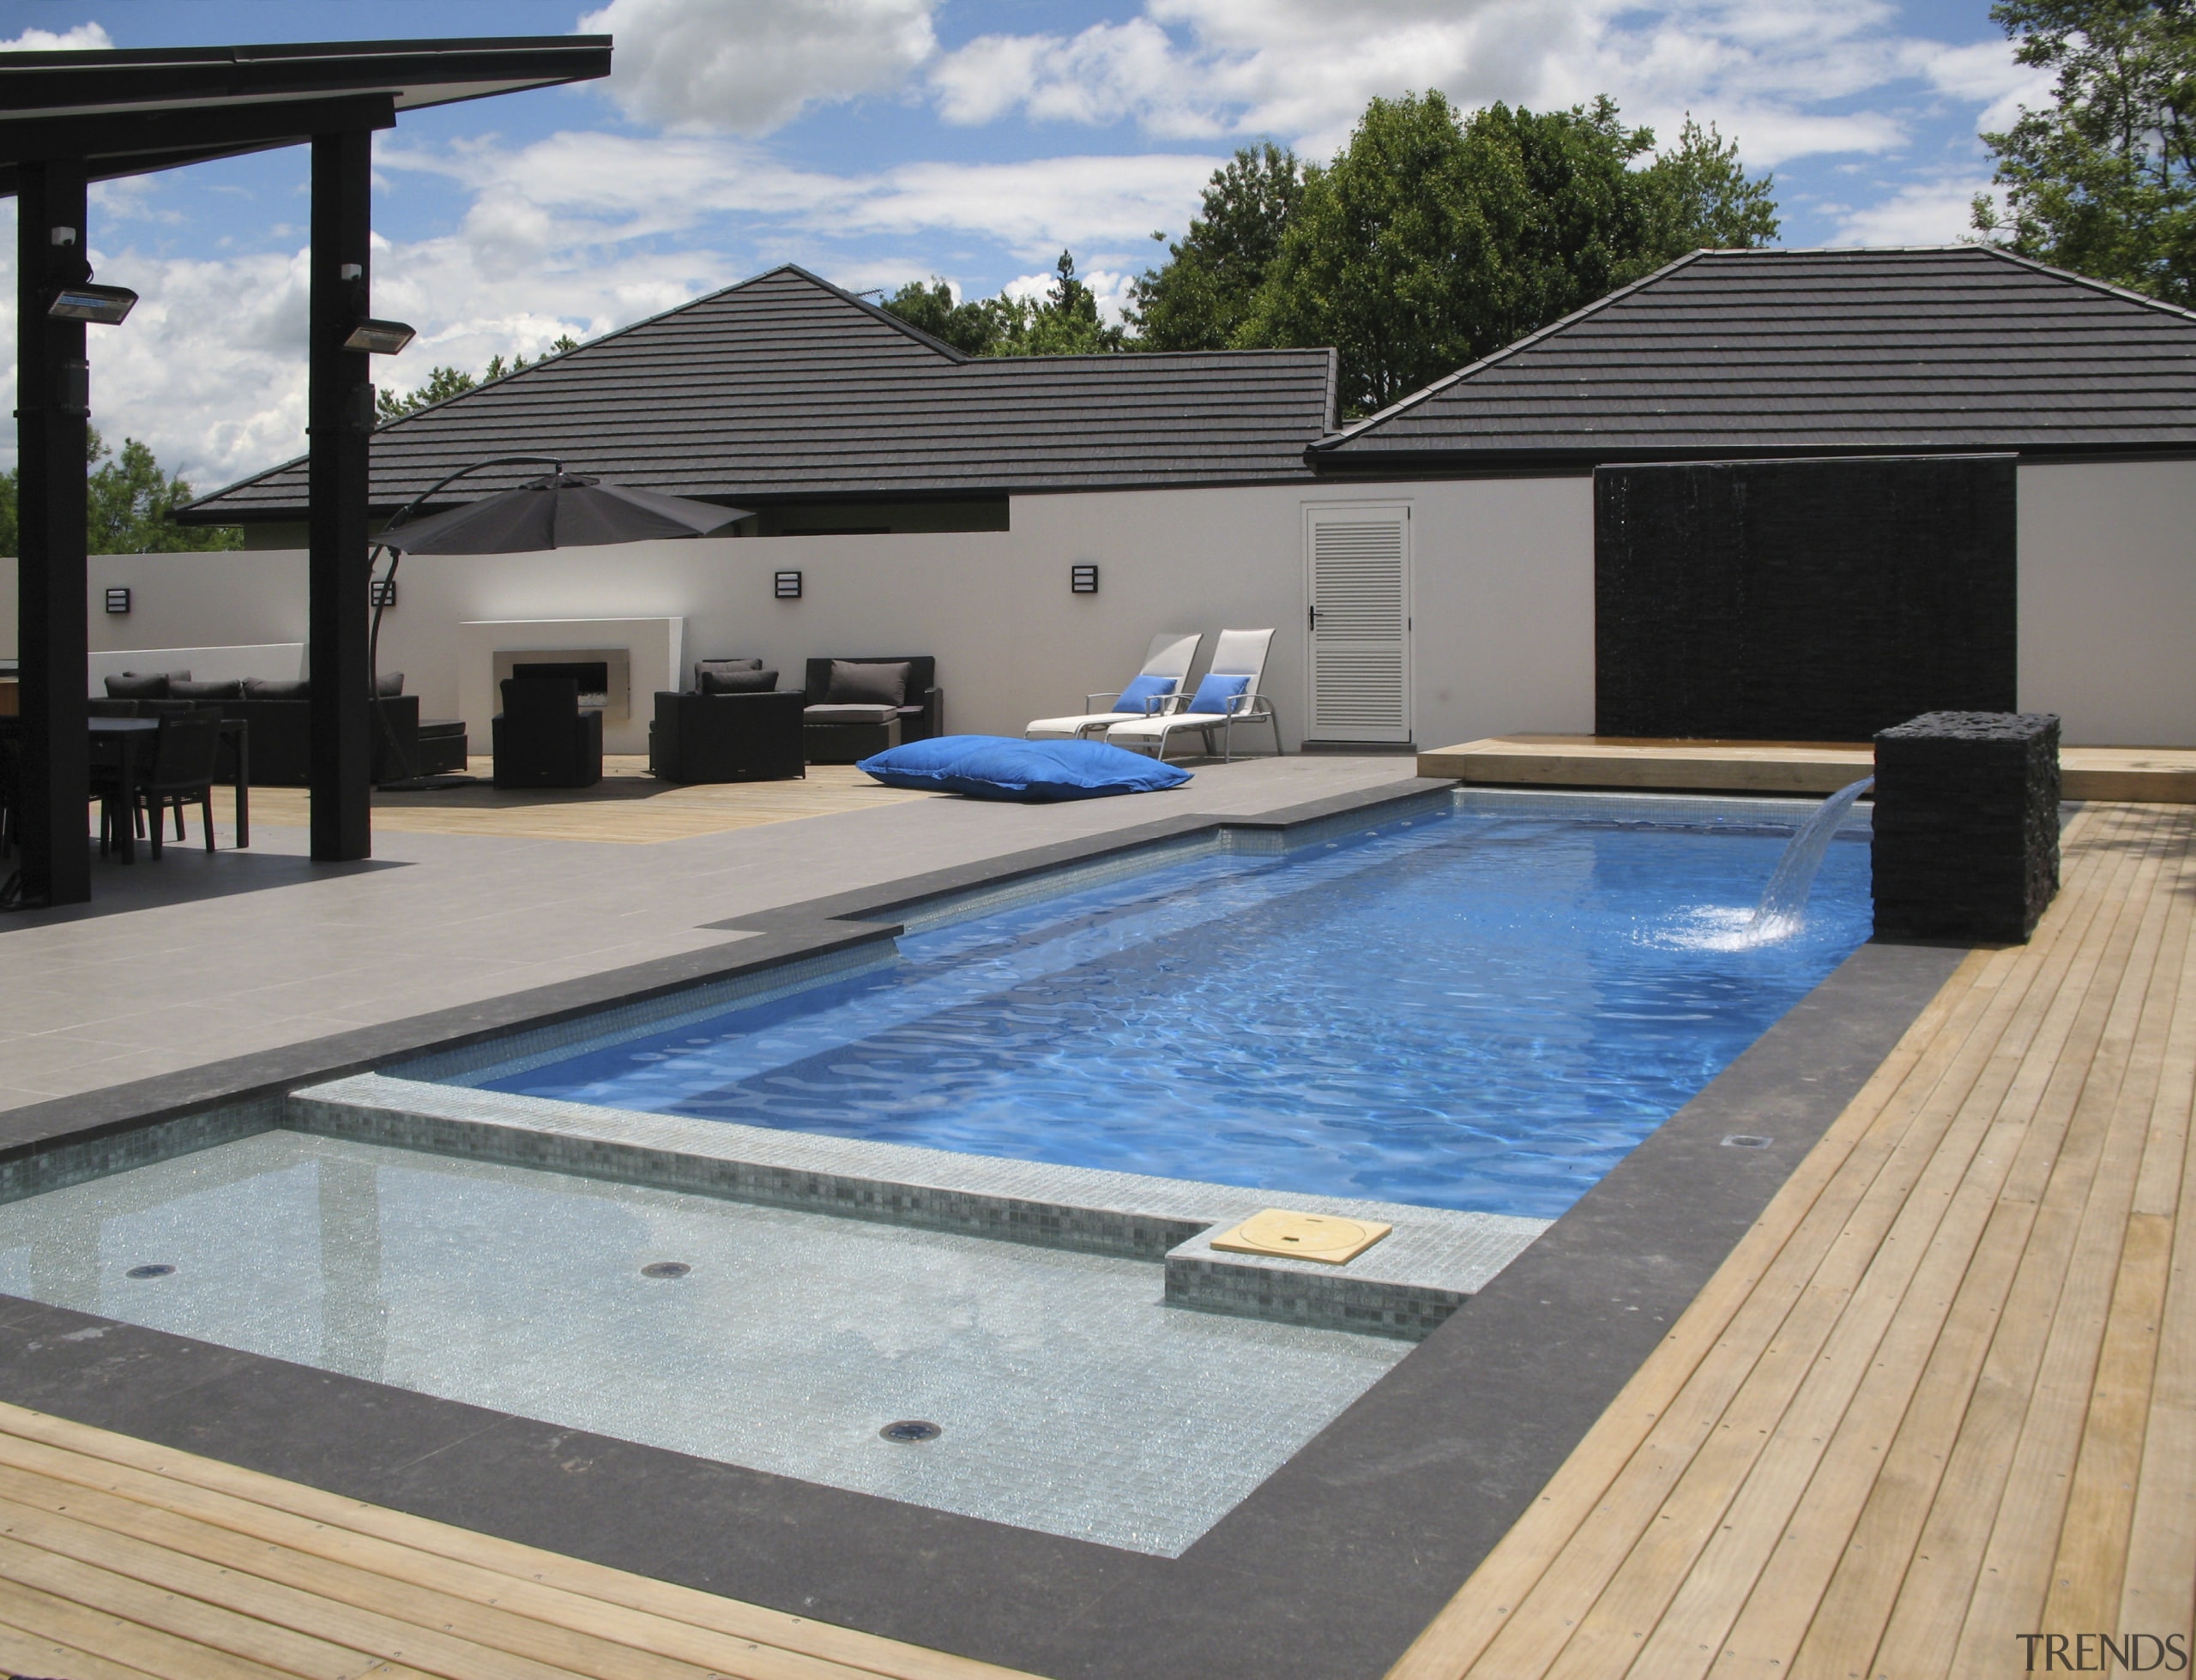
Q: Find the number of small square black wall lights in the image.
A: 4